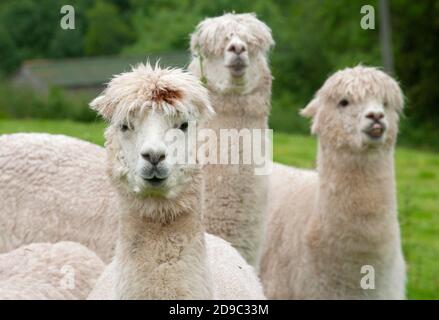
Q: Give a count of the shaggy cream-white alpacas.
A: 3